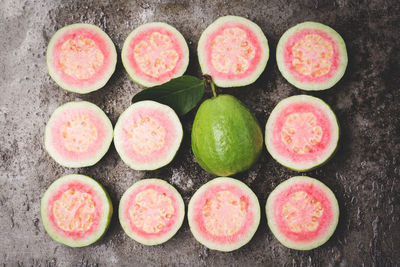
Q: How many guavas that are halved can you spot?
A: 11